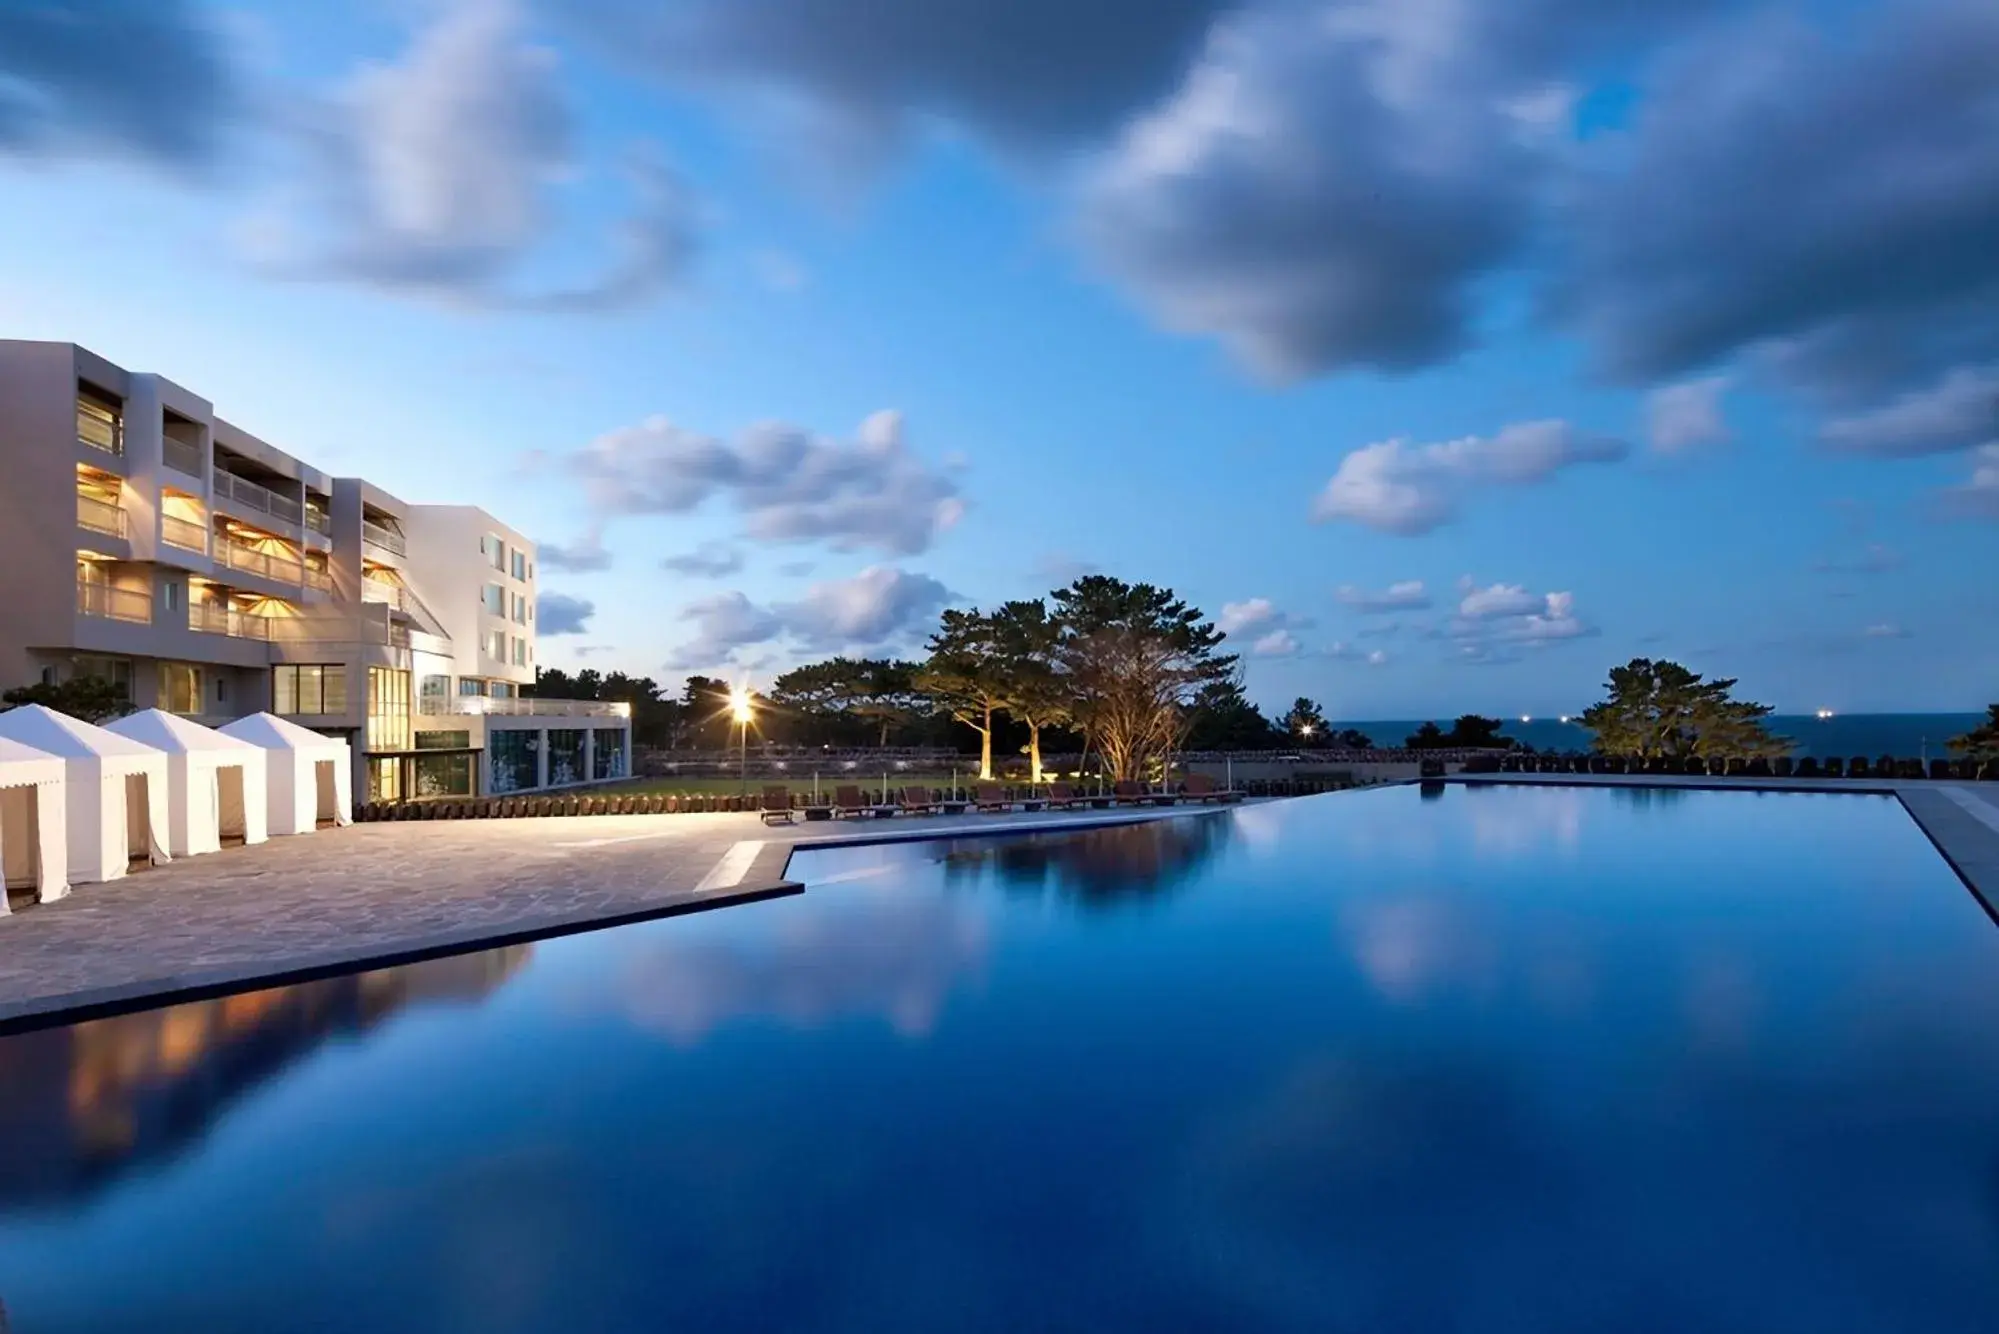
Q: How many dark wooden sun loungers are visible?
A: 7